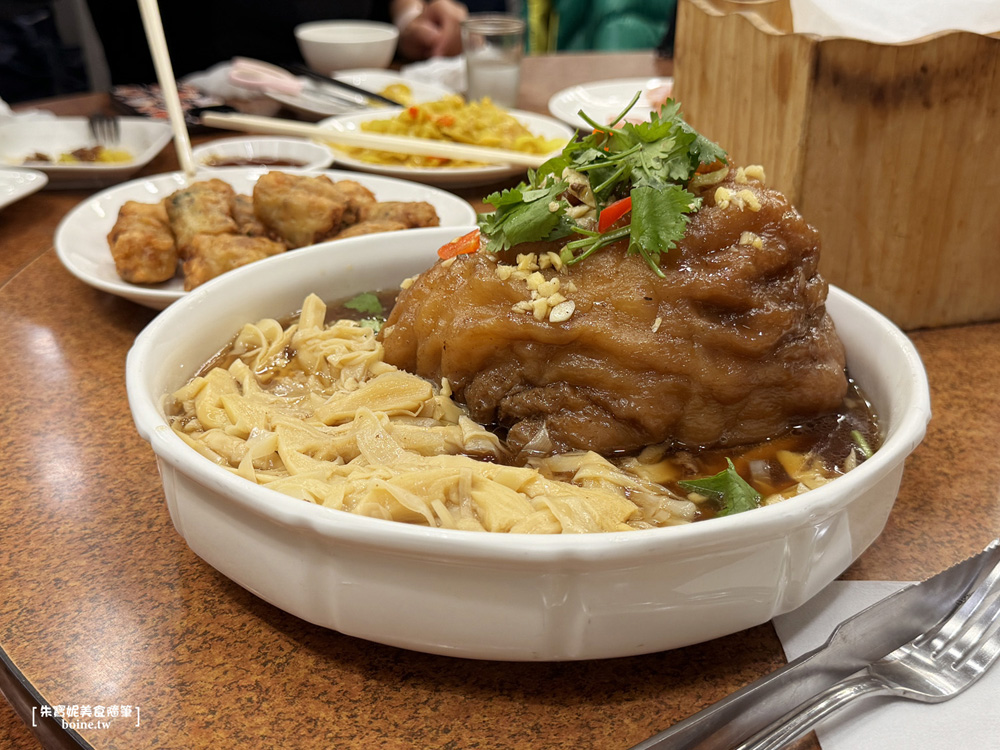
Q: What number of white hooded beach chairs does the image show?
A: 0